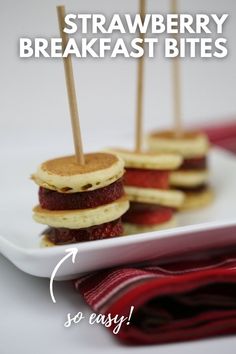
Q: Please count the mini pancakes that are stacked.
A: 9